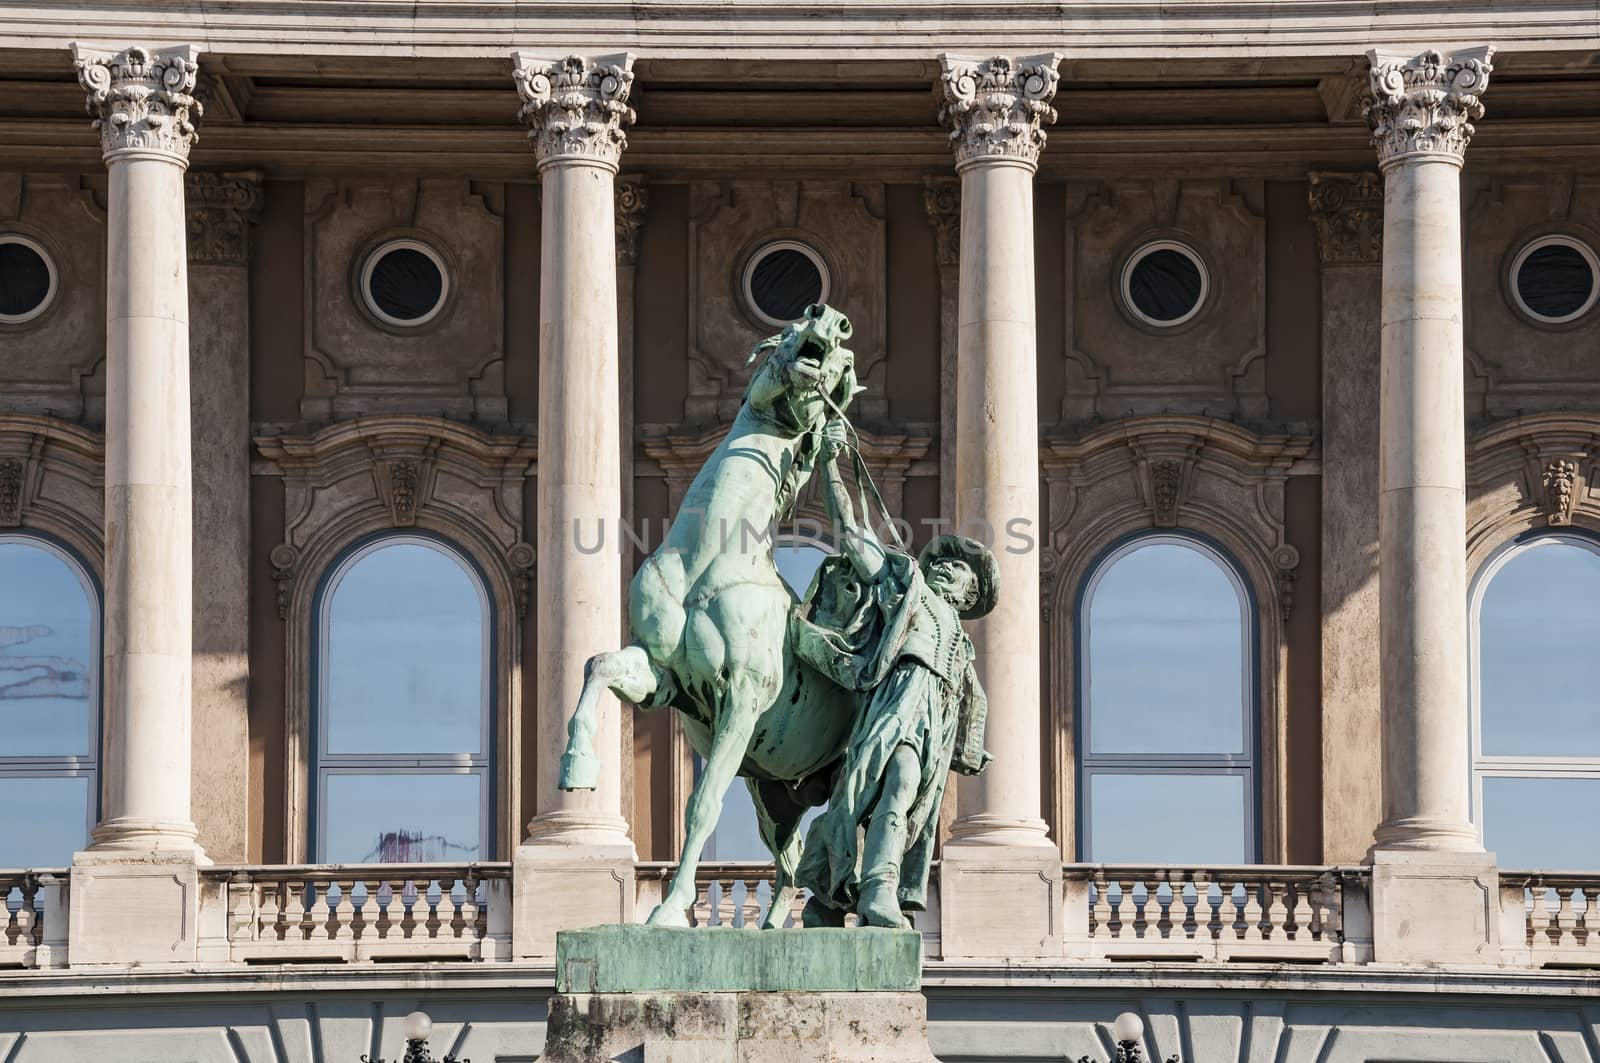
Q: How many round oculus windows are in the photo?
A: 5